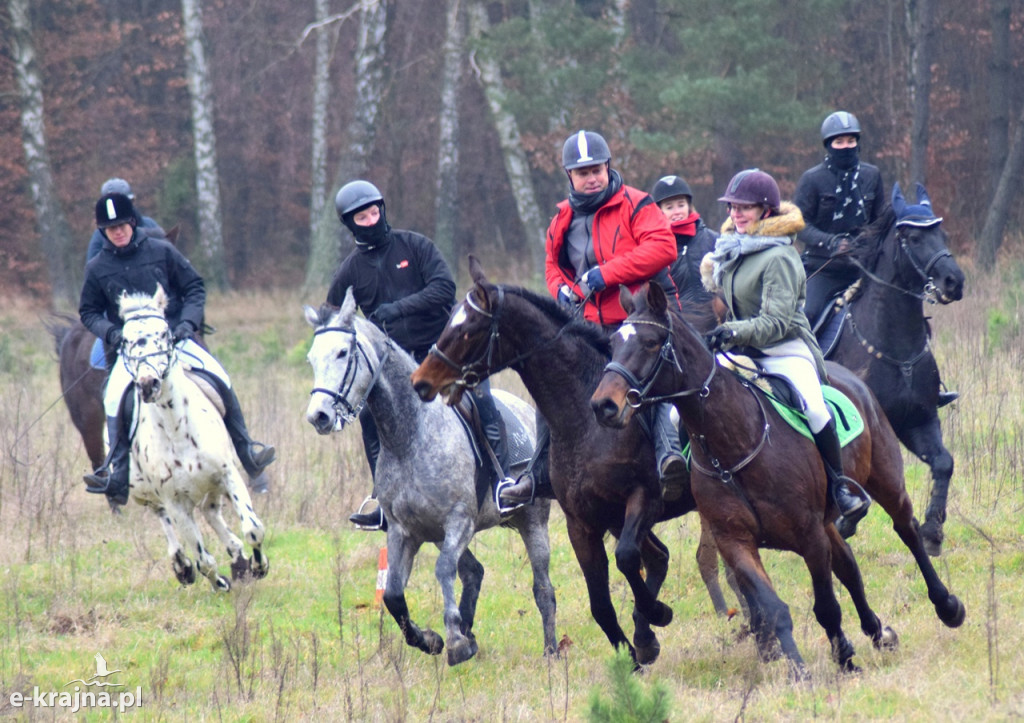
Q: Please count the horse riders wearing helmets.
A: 7